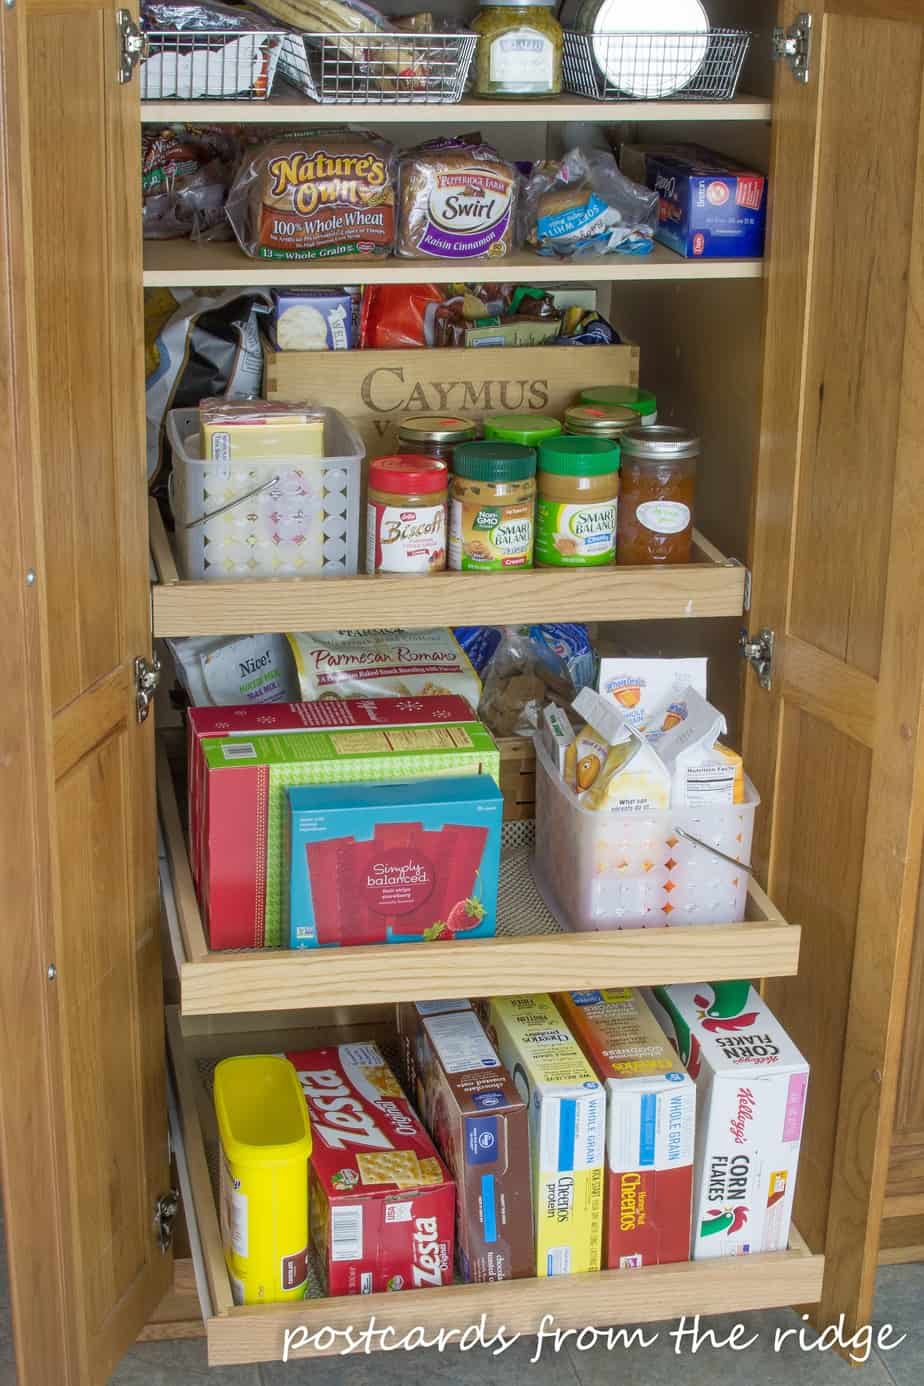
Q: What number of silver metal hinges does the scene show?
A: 5